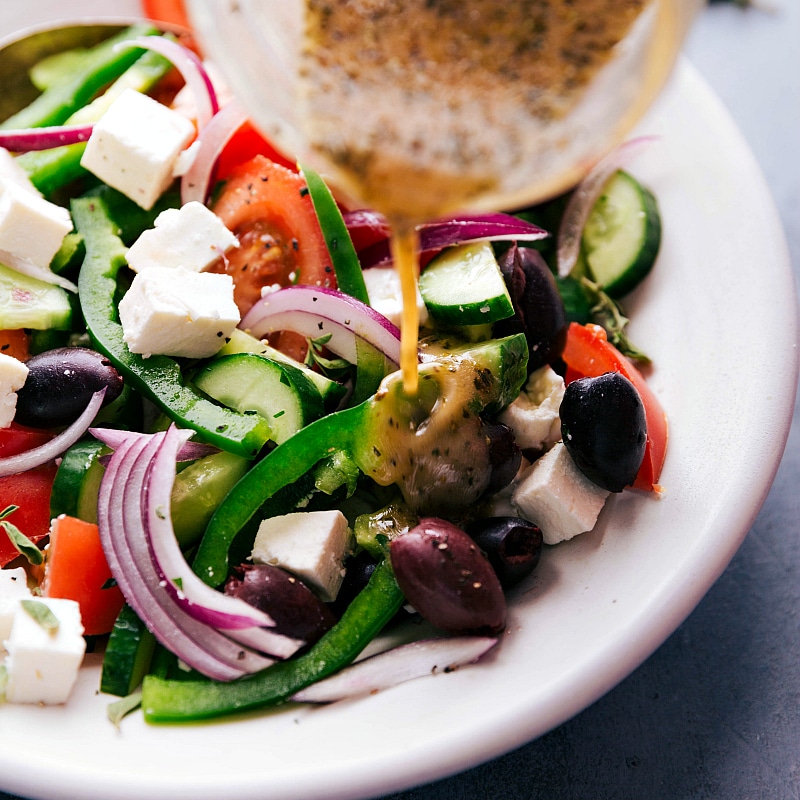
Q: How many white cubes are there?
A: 12